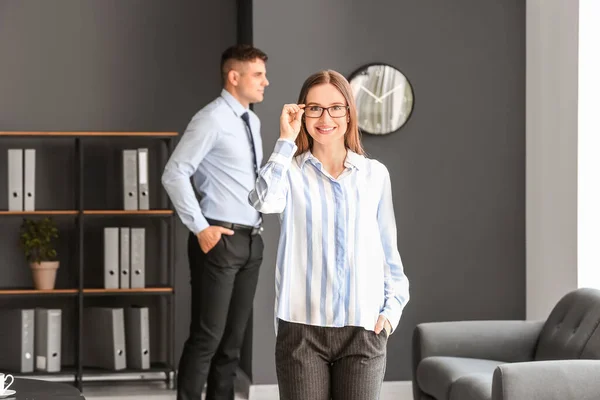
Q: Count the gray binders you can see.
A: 11